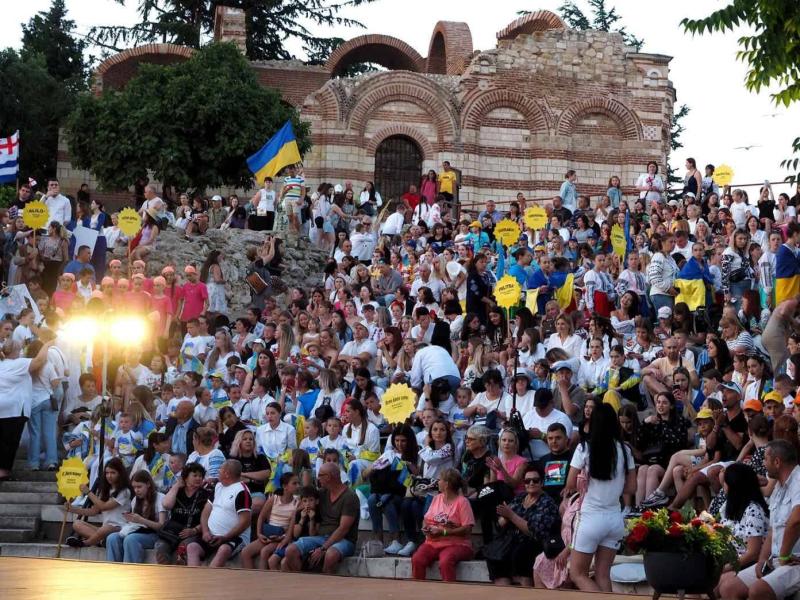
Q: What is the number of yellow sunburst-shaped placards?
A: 9